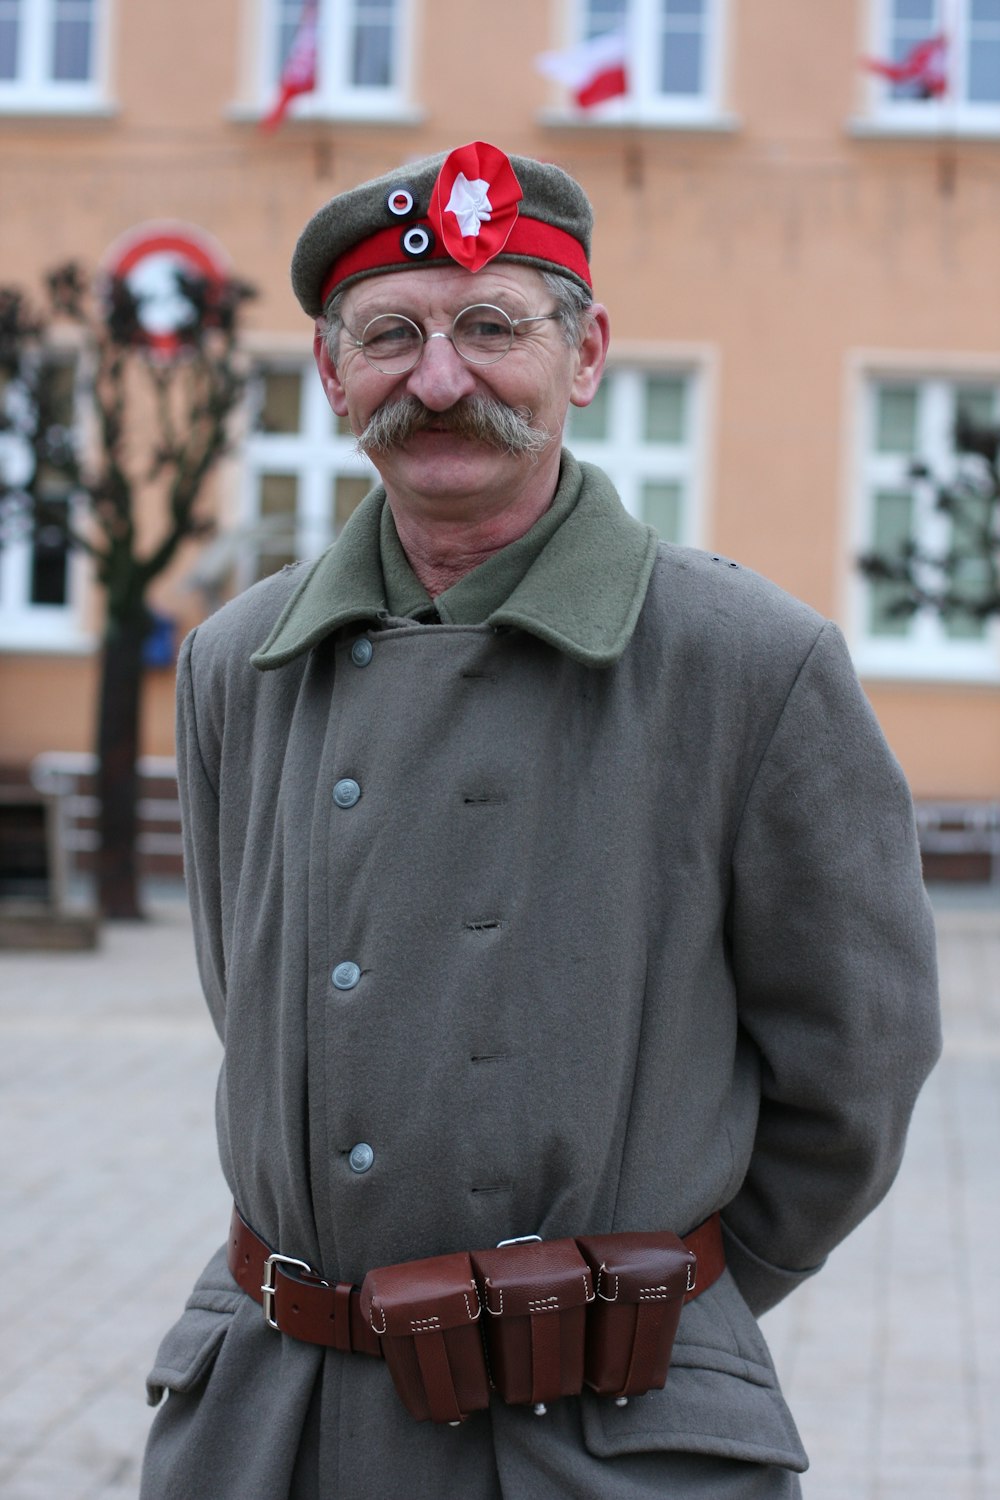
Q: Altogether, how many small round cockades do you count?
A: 2